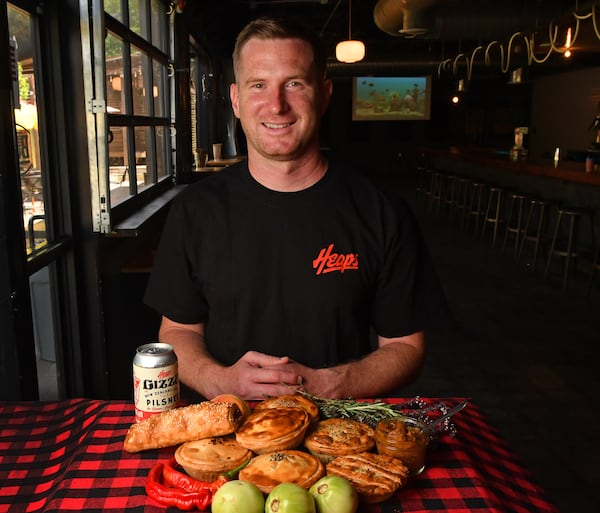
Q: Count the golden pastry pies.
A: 6